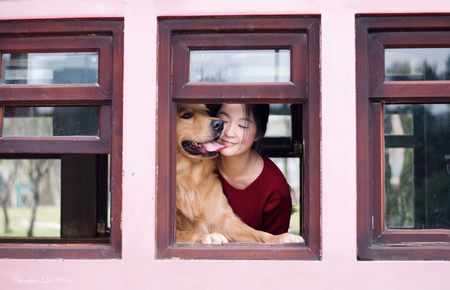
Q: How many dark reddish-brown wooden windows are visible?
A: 3